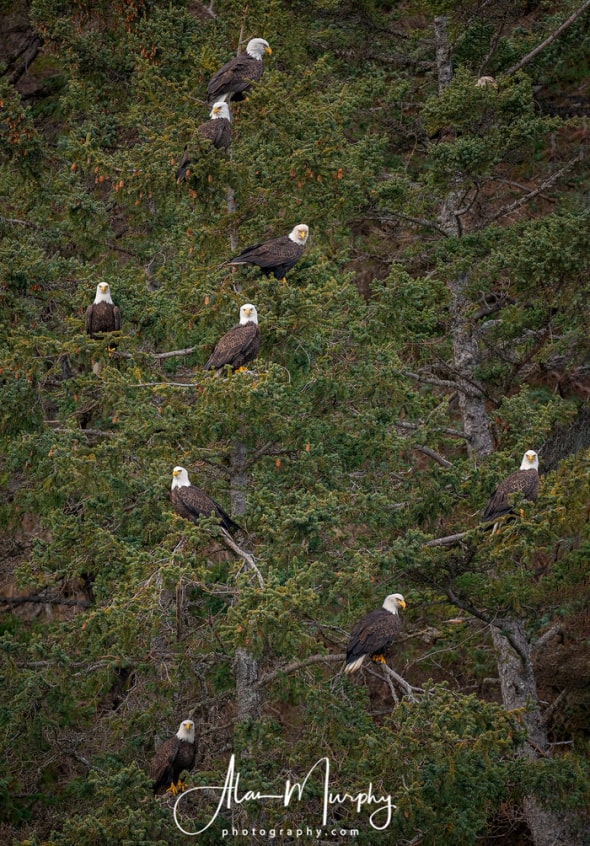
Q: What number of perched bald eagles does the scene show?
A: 9